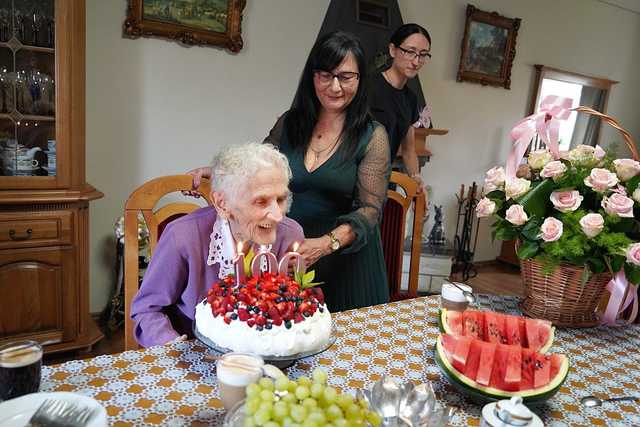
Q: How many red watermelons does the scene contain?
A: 2